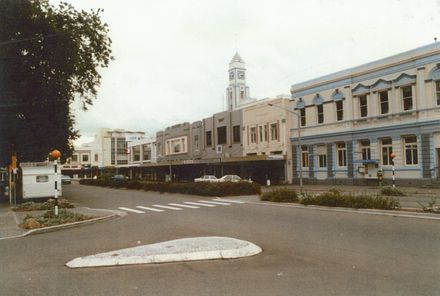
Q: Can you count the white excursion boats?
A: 0